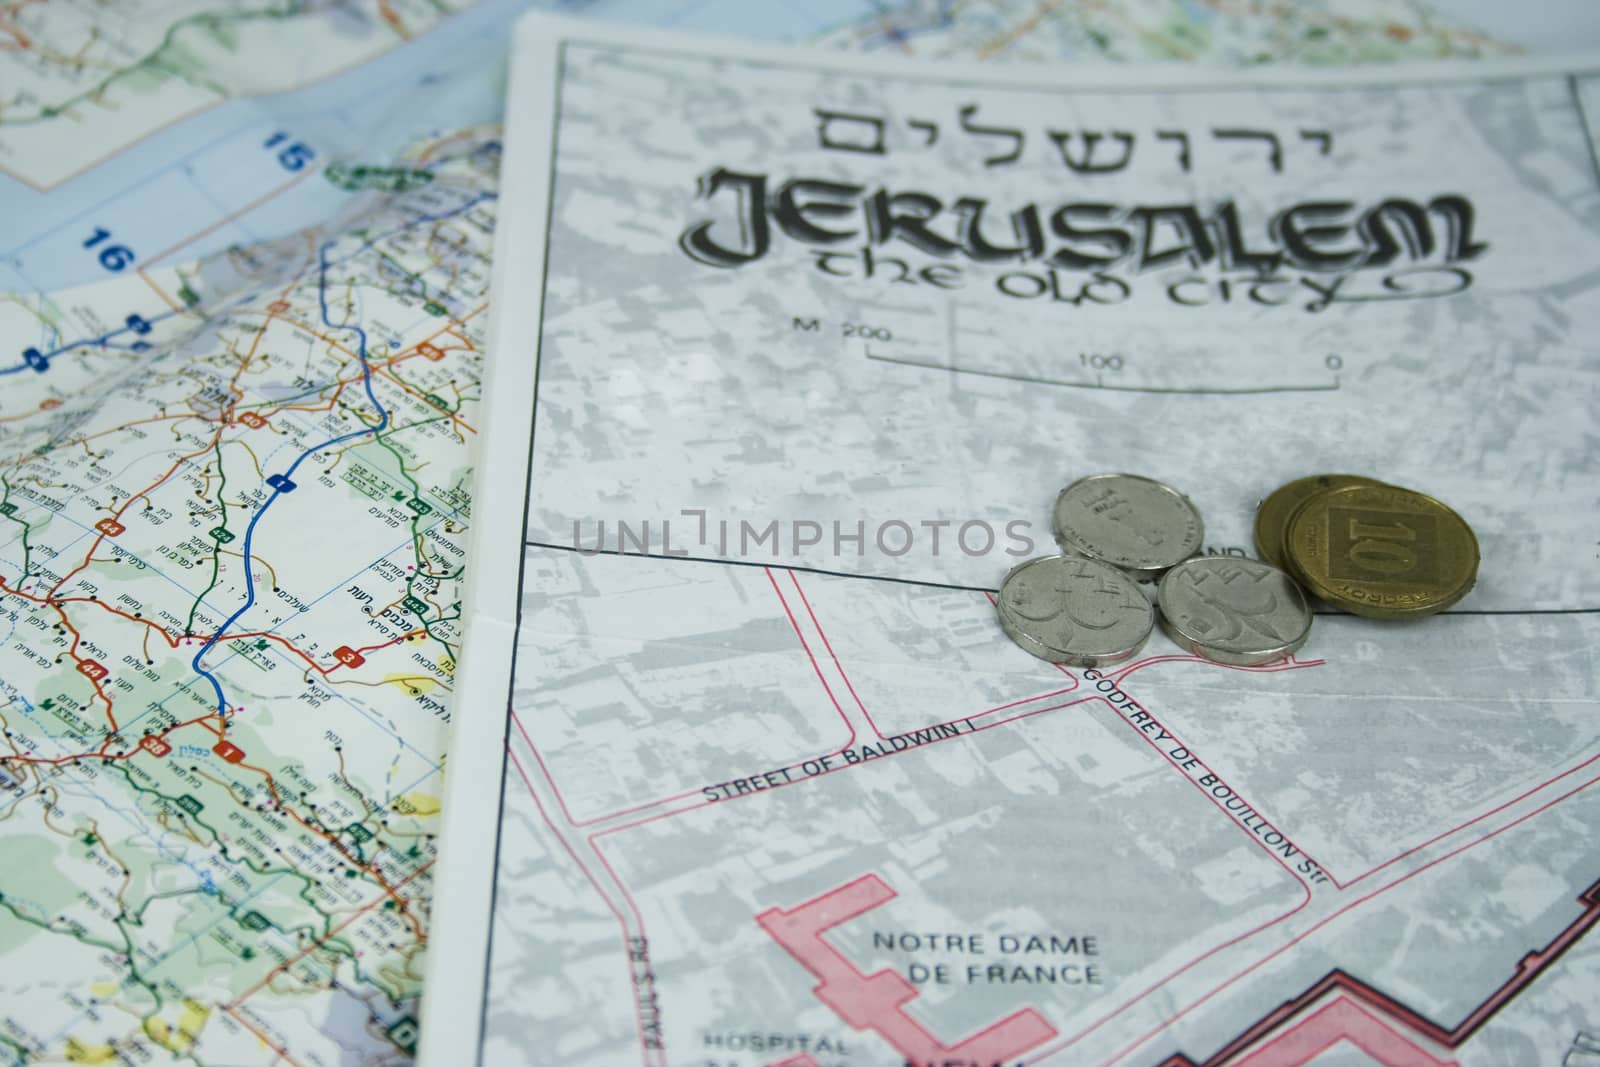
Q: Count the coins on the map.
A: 5